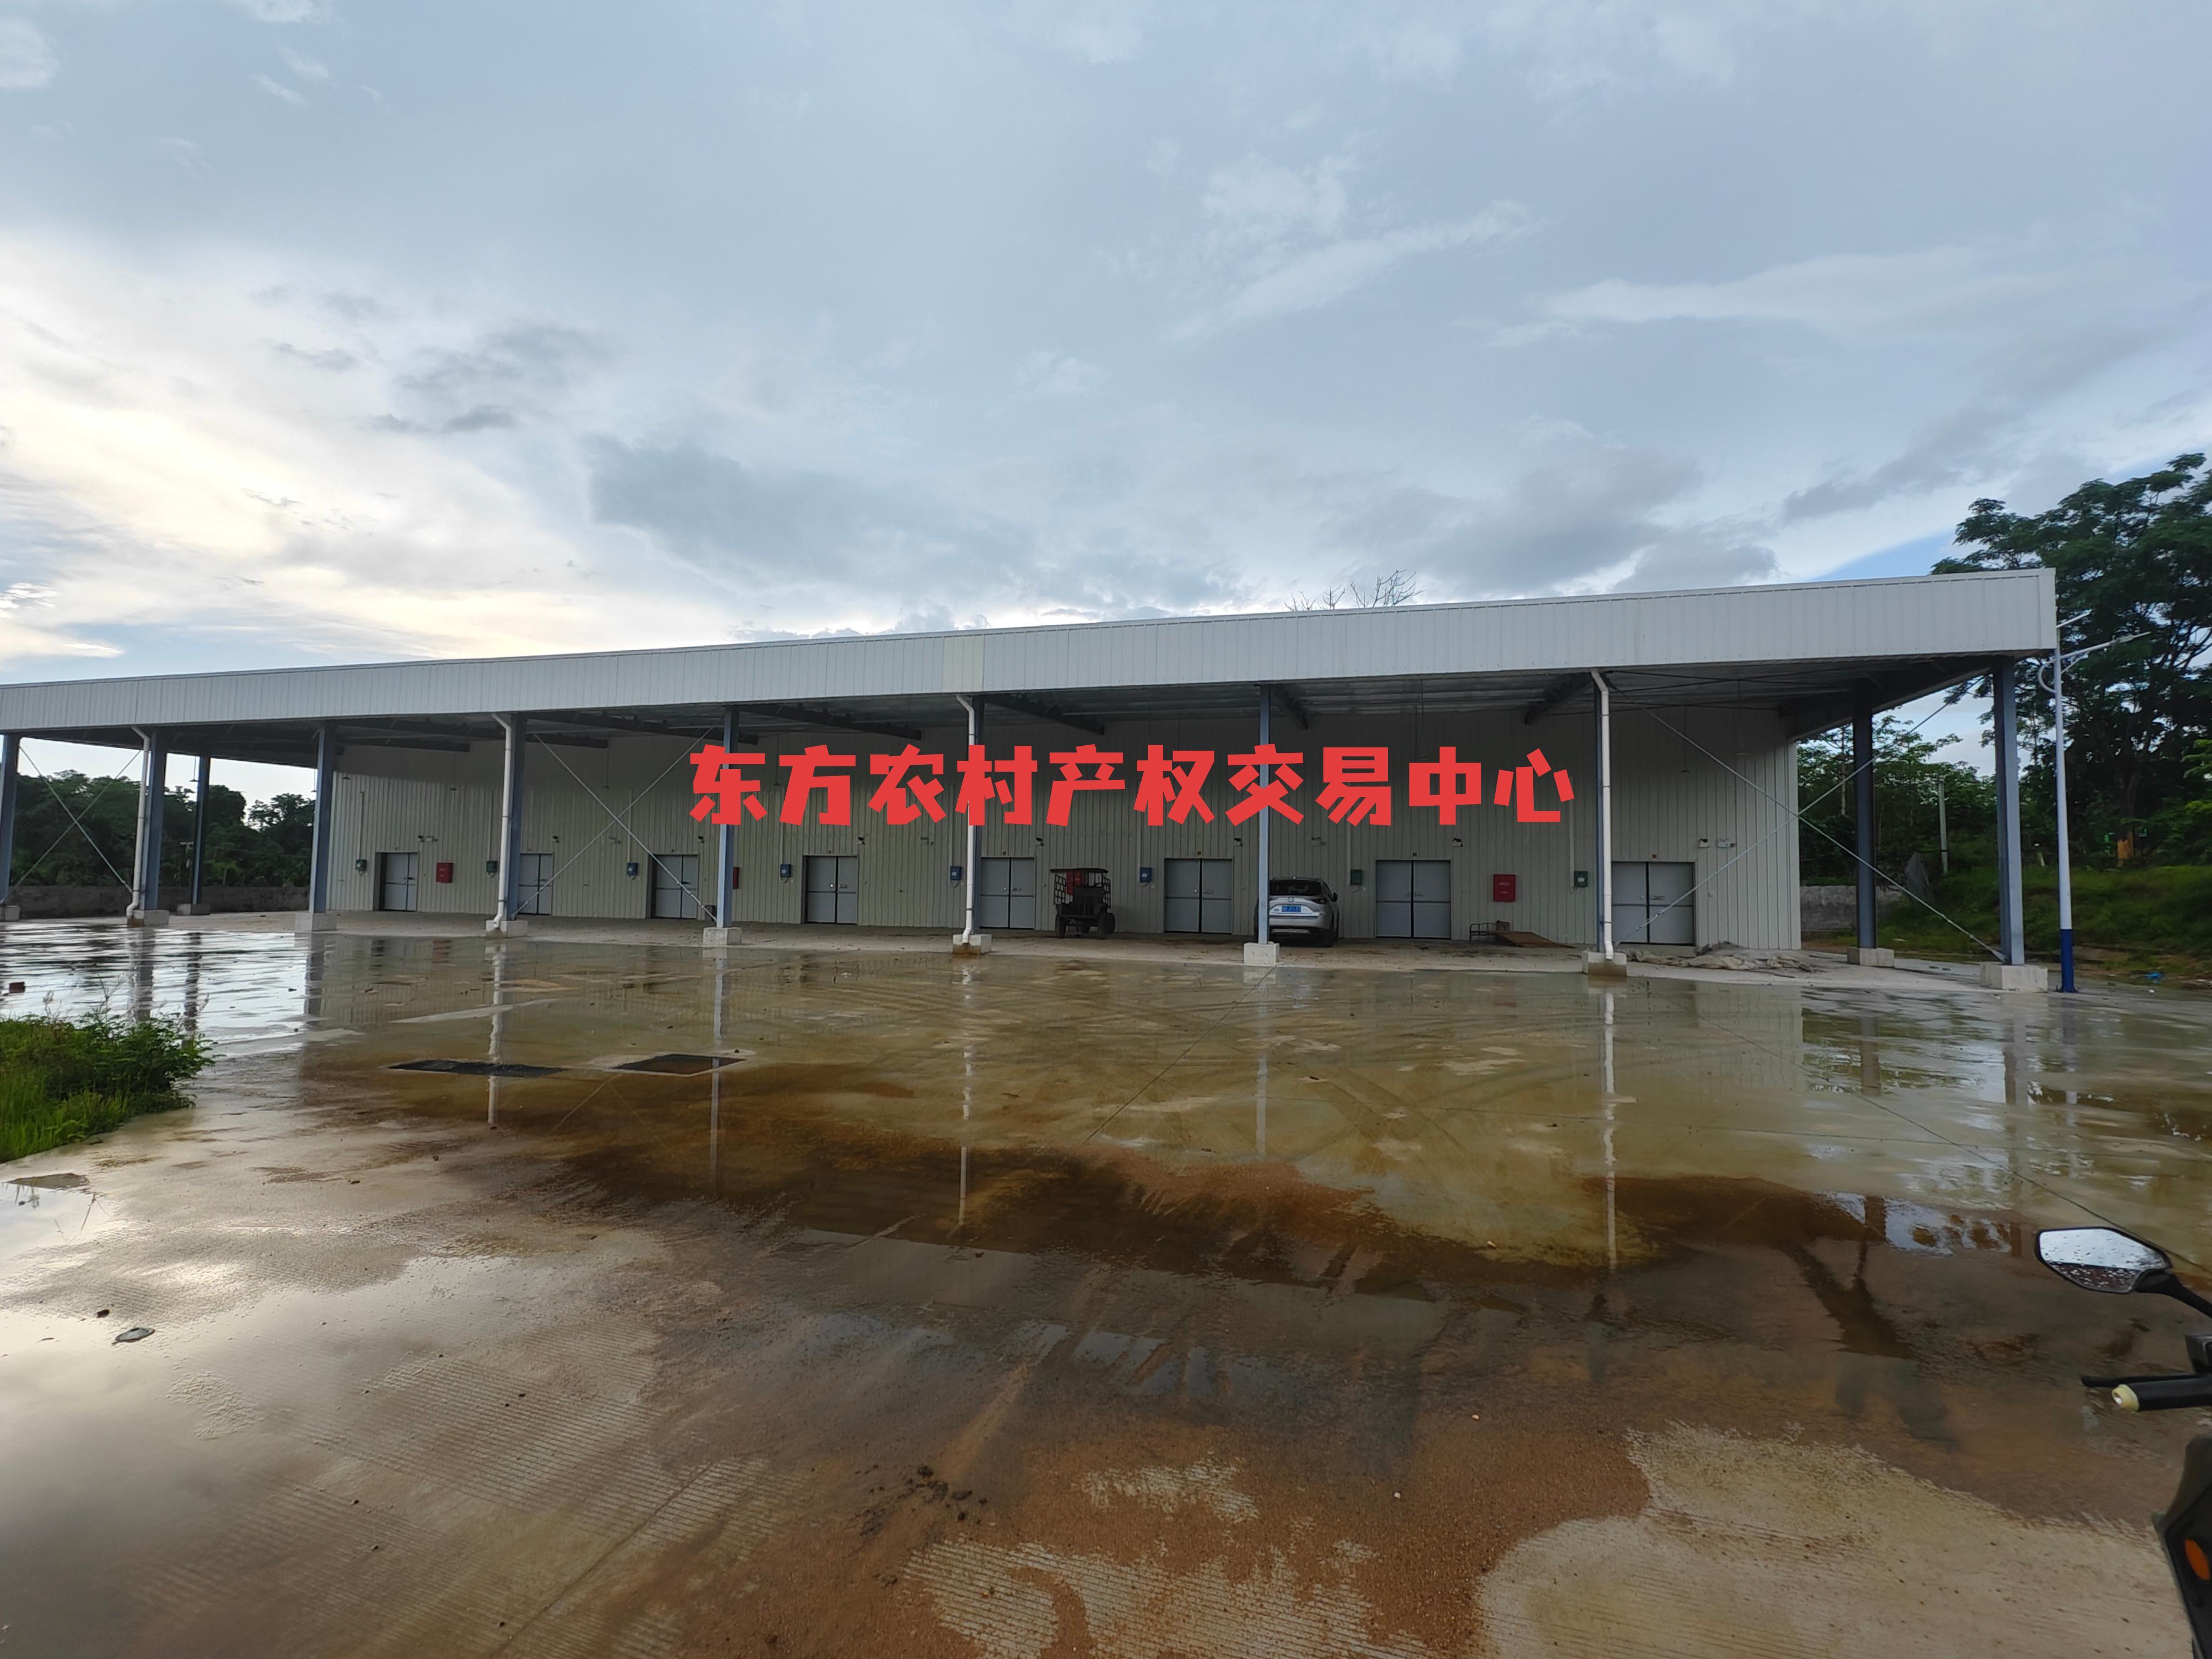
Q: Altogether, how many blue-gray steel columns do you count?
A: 11